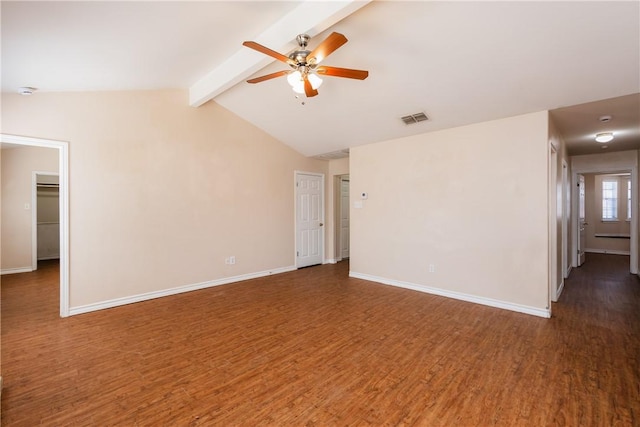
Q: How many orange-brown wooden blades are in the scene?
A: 5